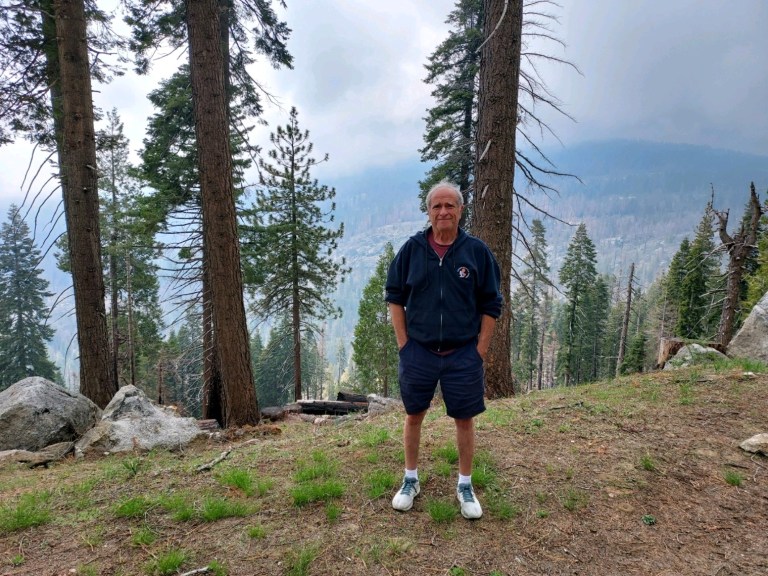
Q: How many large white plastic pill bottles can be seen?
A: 0